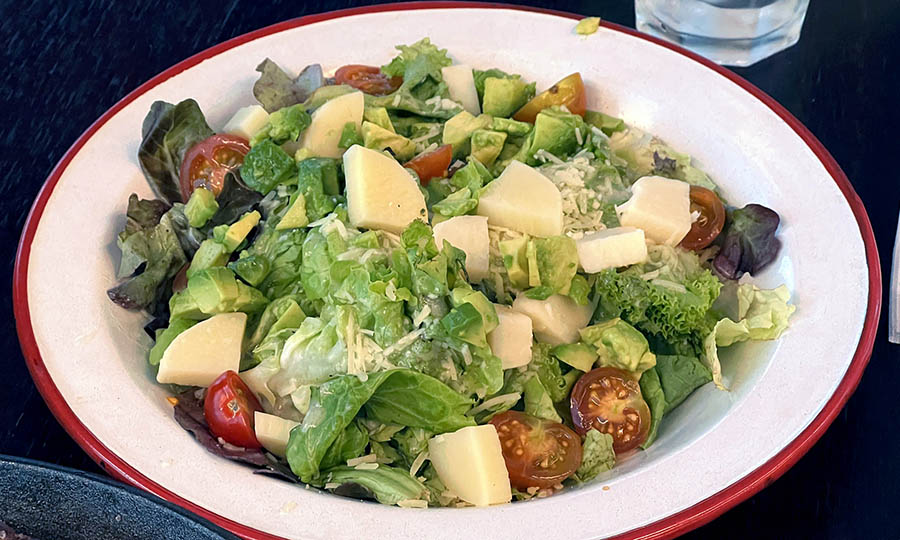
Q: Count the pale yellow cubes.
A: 13